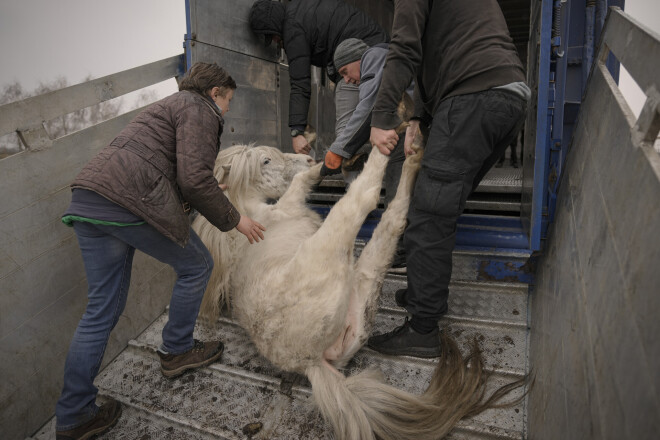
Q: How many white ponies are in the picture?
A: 1